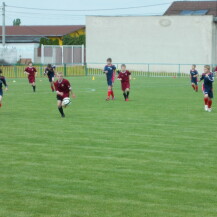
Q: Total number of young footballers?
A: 8